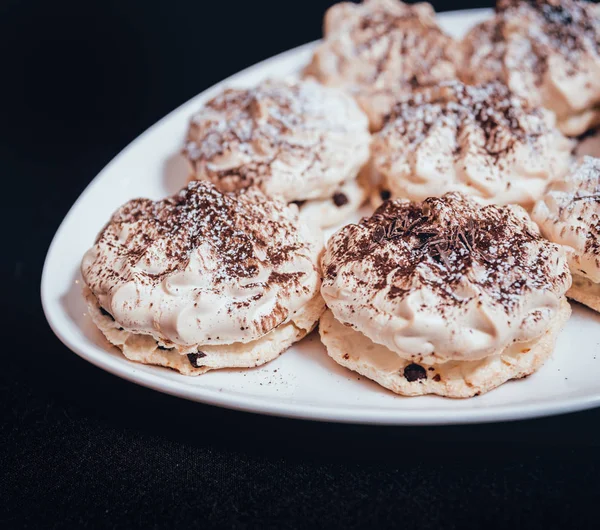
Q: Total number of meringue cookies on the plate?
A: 7